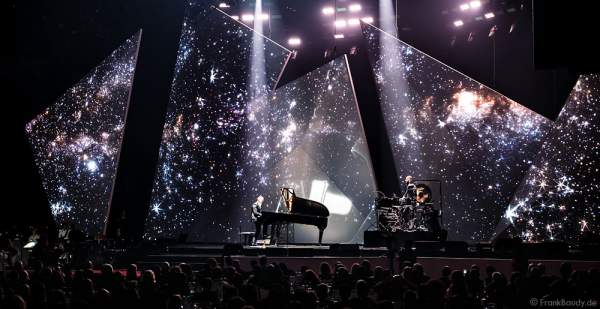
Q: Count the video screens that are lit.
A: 5